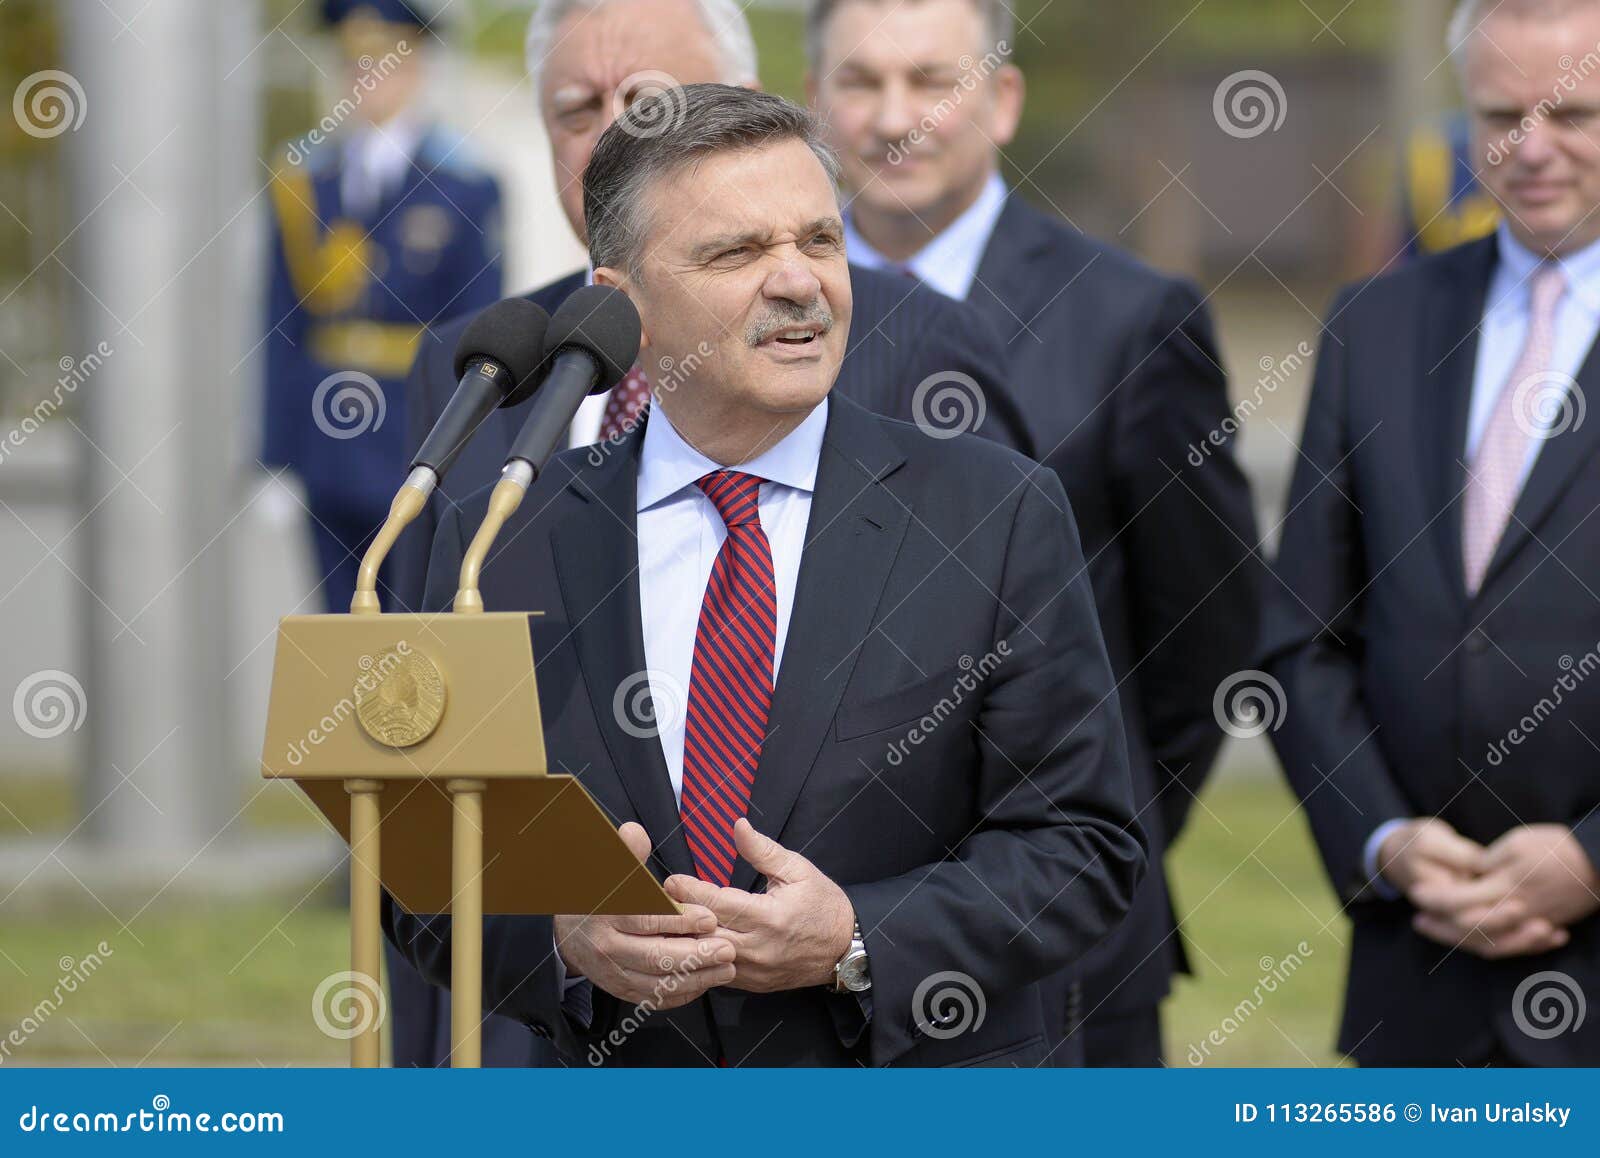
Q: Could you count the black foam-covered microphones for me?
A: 2